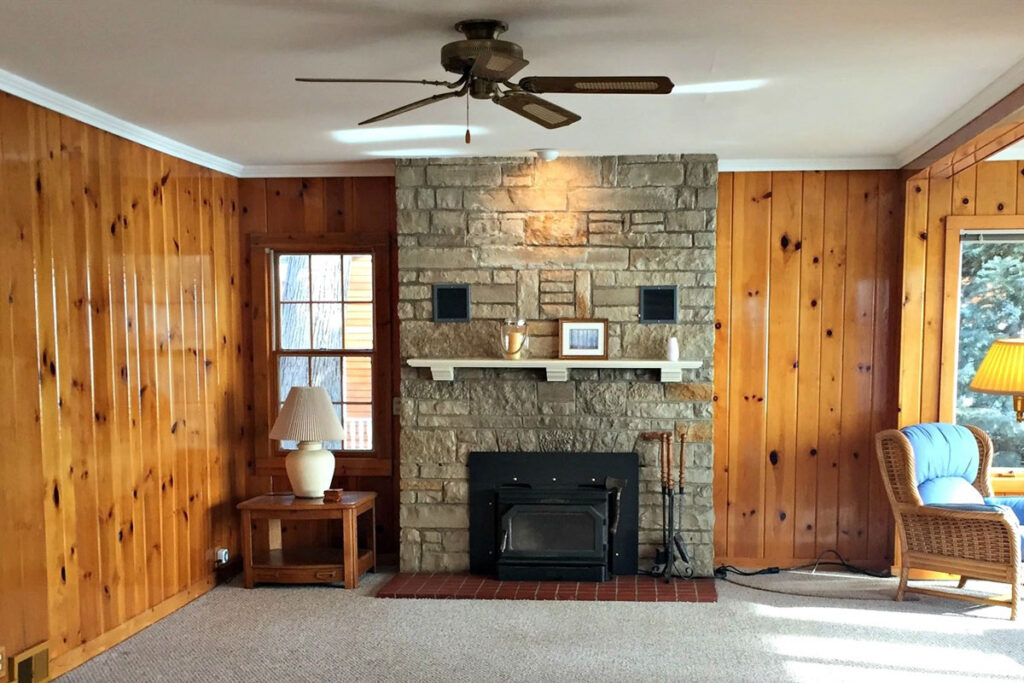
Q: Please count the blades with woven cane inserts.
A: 3